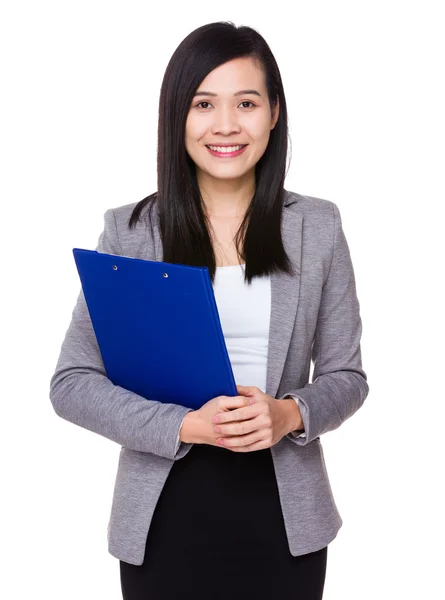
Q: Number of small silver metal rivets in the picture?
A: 2